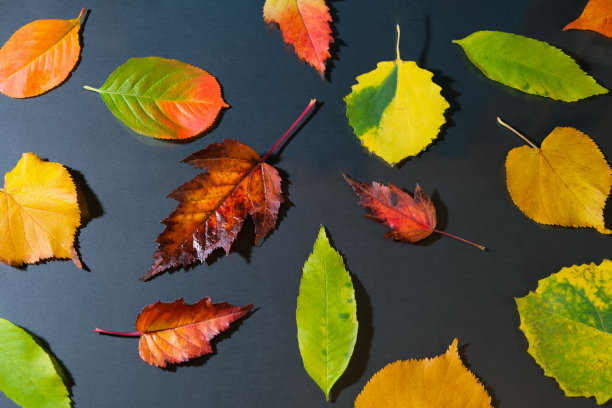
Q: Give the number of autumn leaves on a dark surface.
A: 15